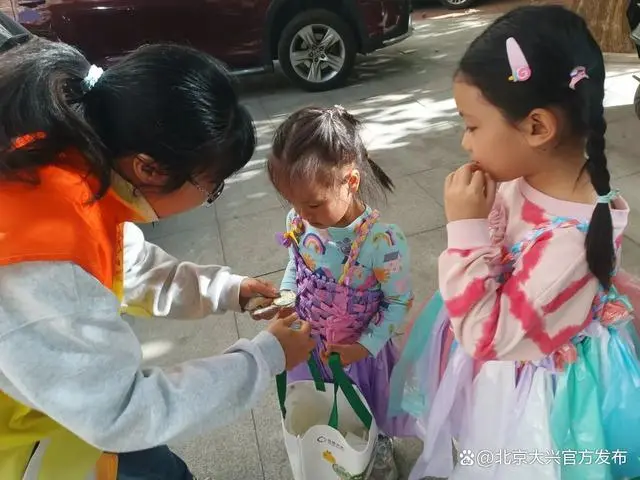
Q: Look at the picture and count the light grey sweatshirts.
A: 1